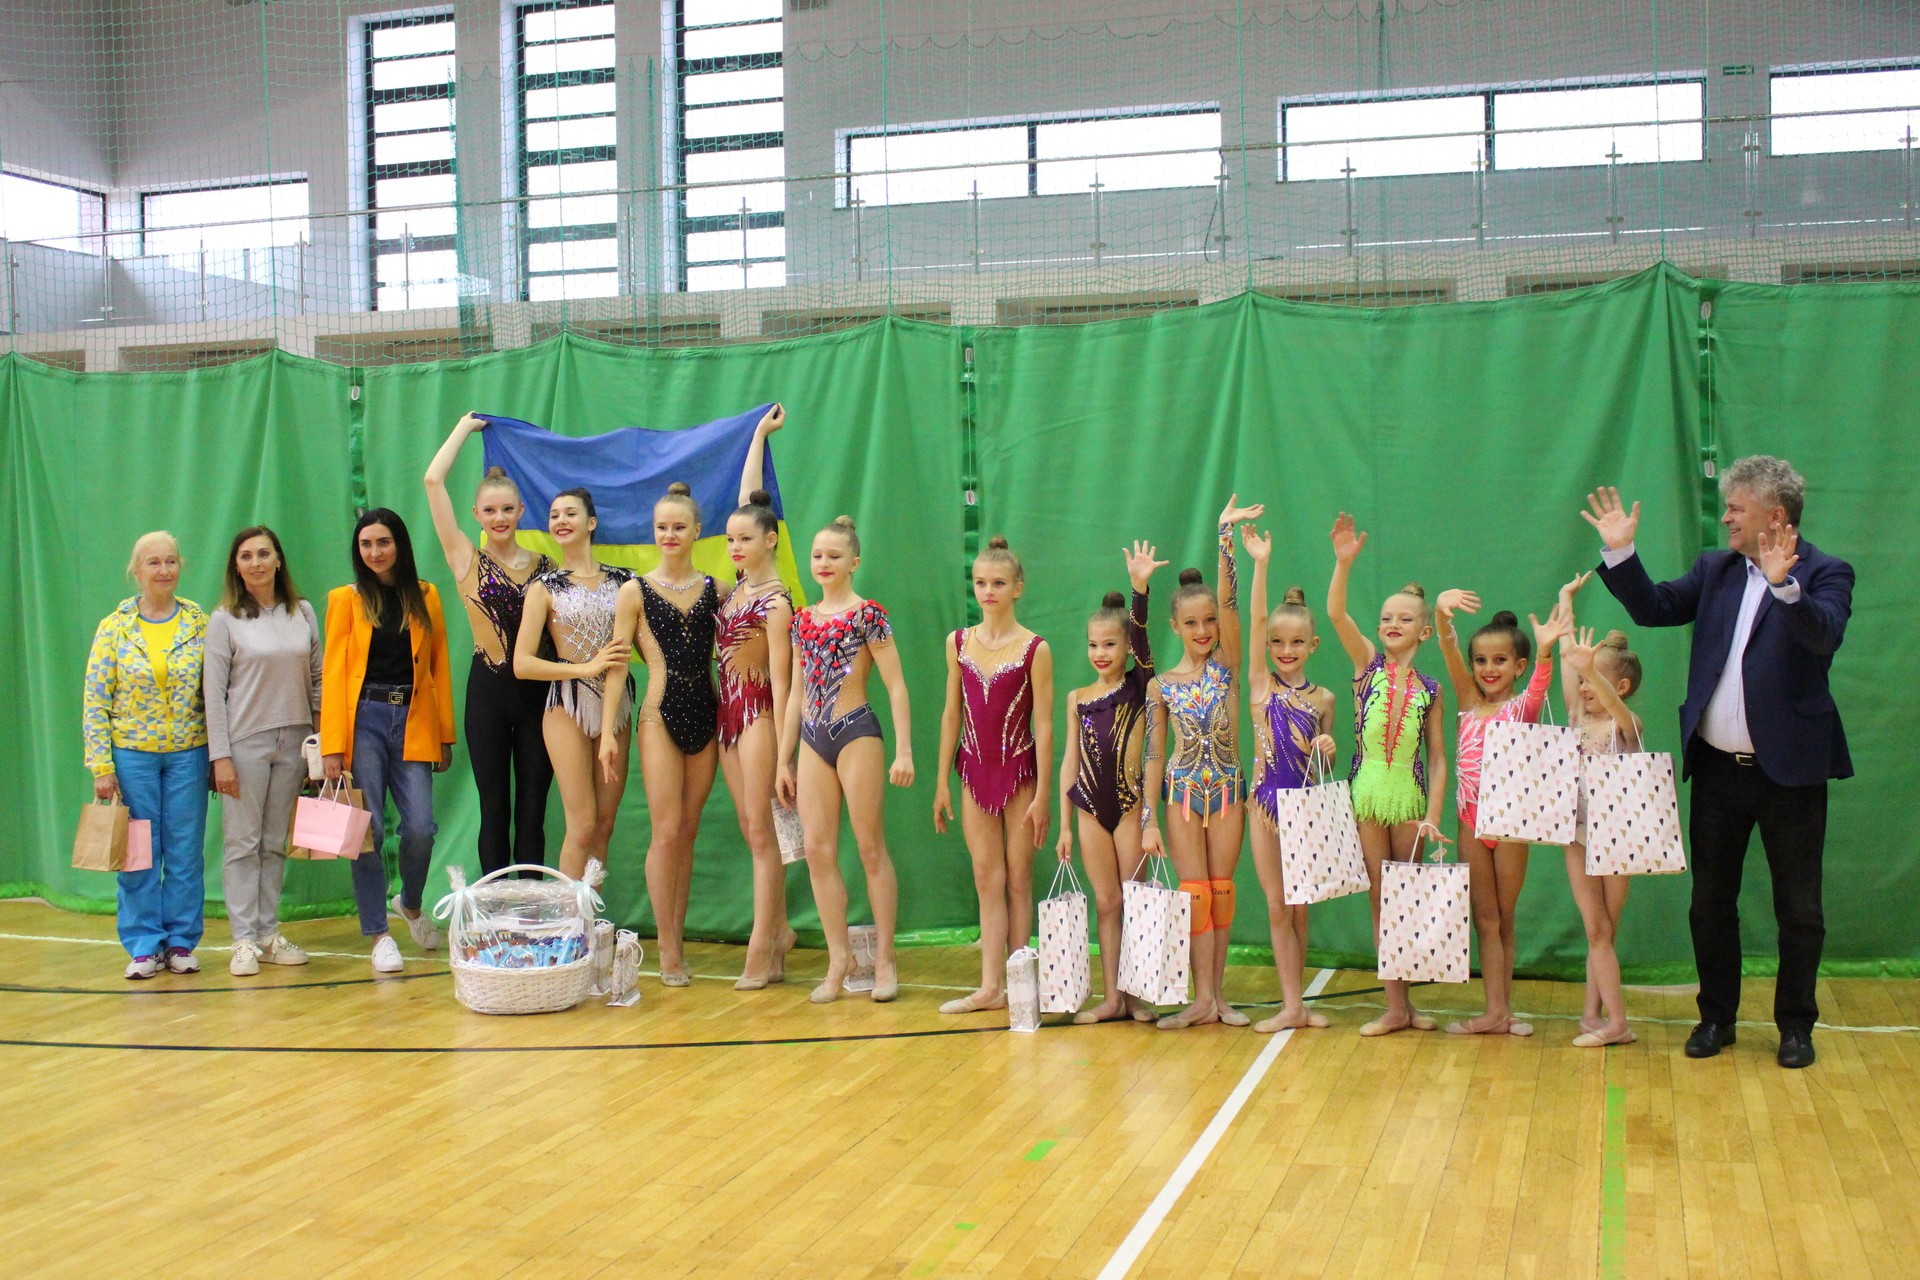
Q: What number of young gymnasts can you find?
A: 12